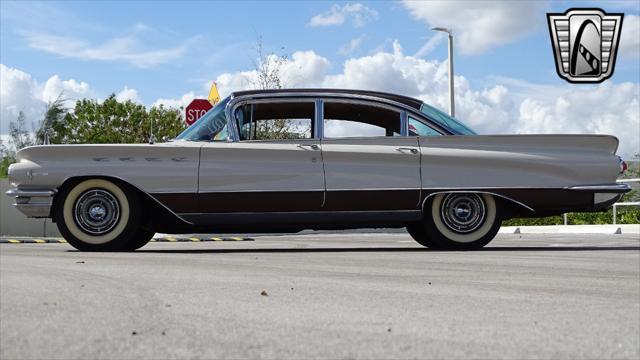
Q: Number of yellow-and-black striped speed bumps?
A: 1